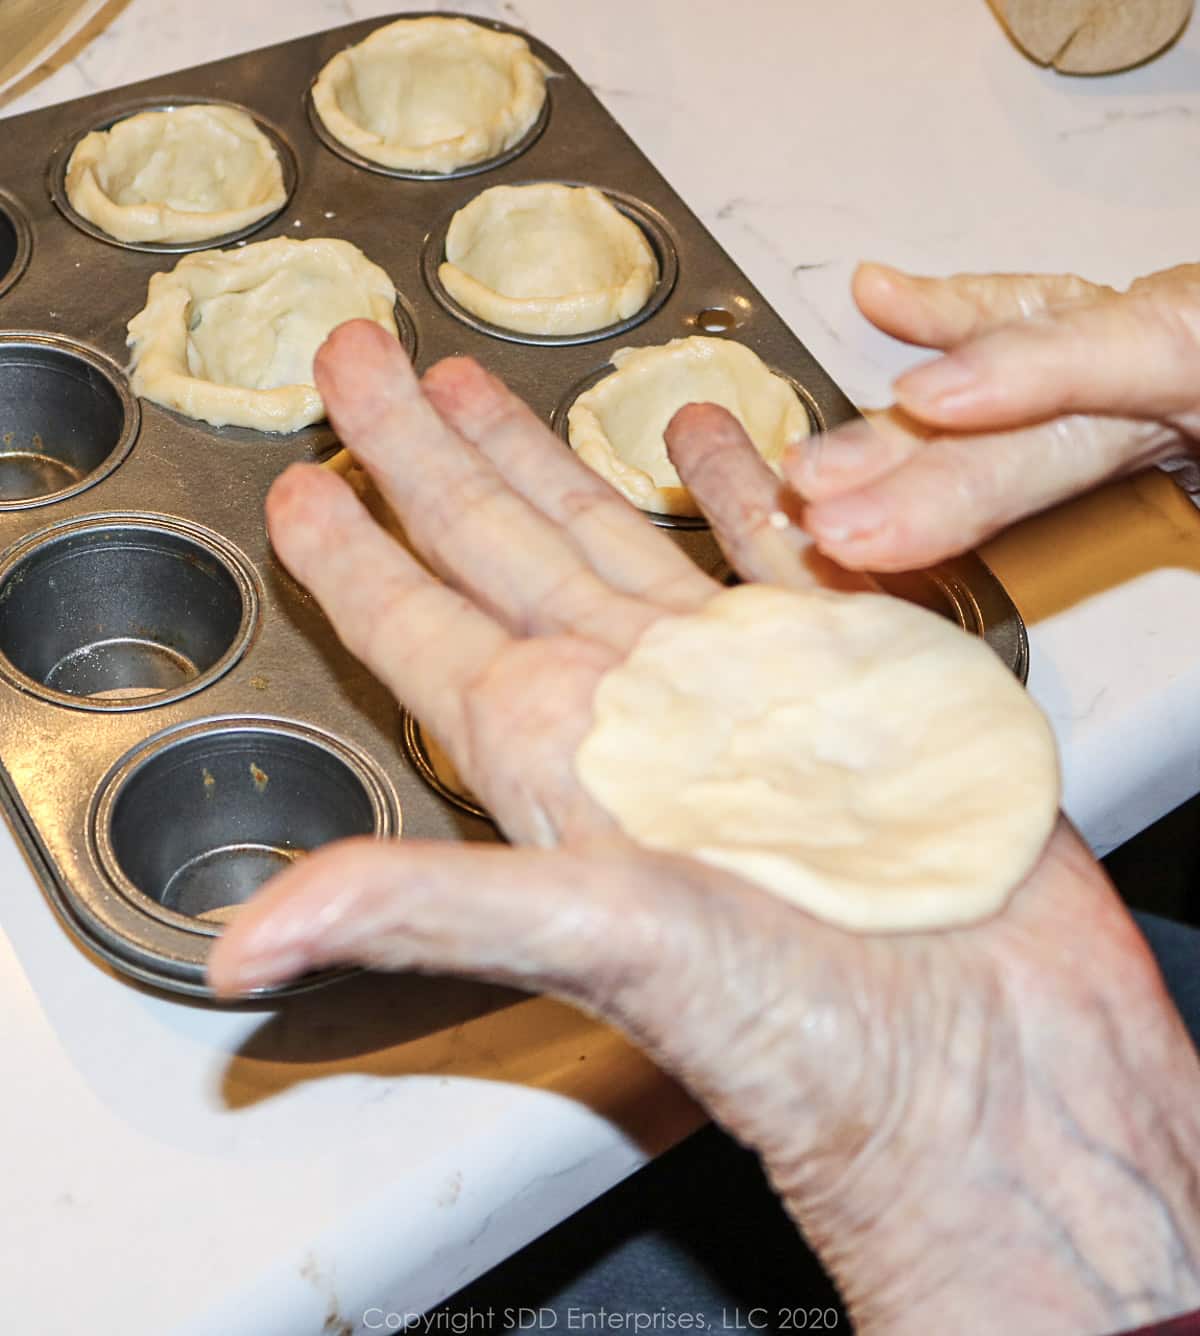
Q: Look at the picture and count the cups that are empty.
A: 4